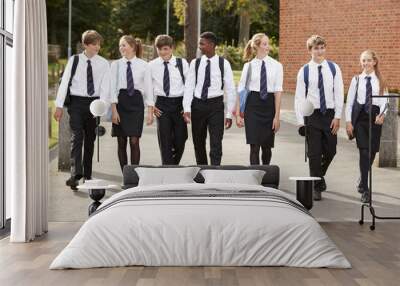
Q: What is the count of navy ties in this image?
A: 7